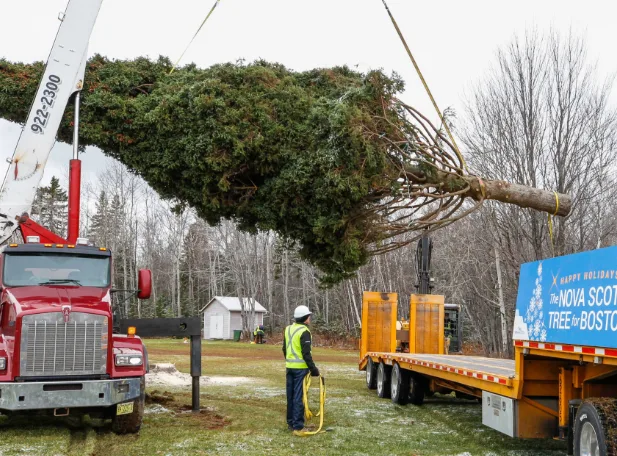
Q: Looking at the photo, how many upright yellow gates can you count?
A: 2